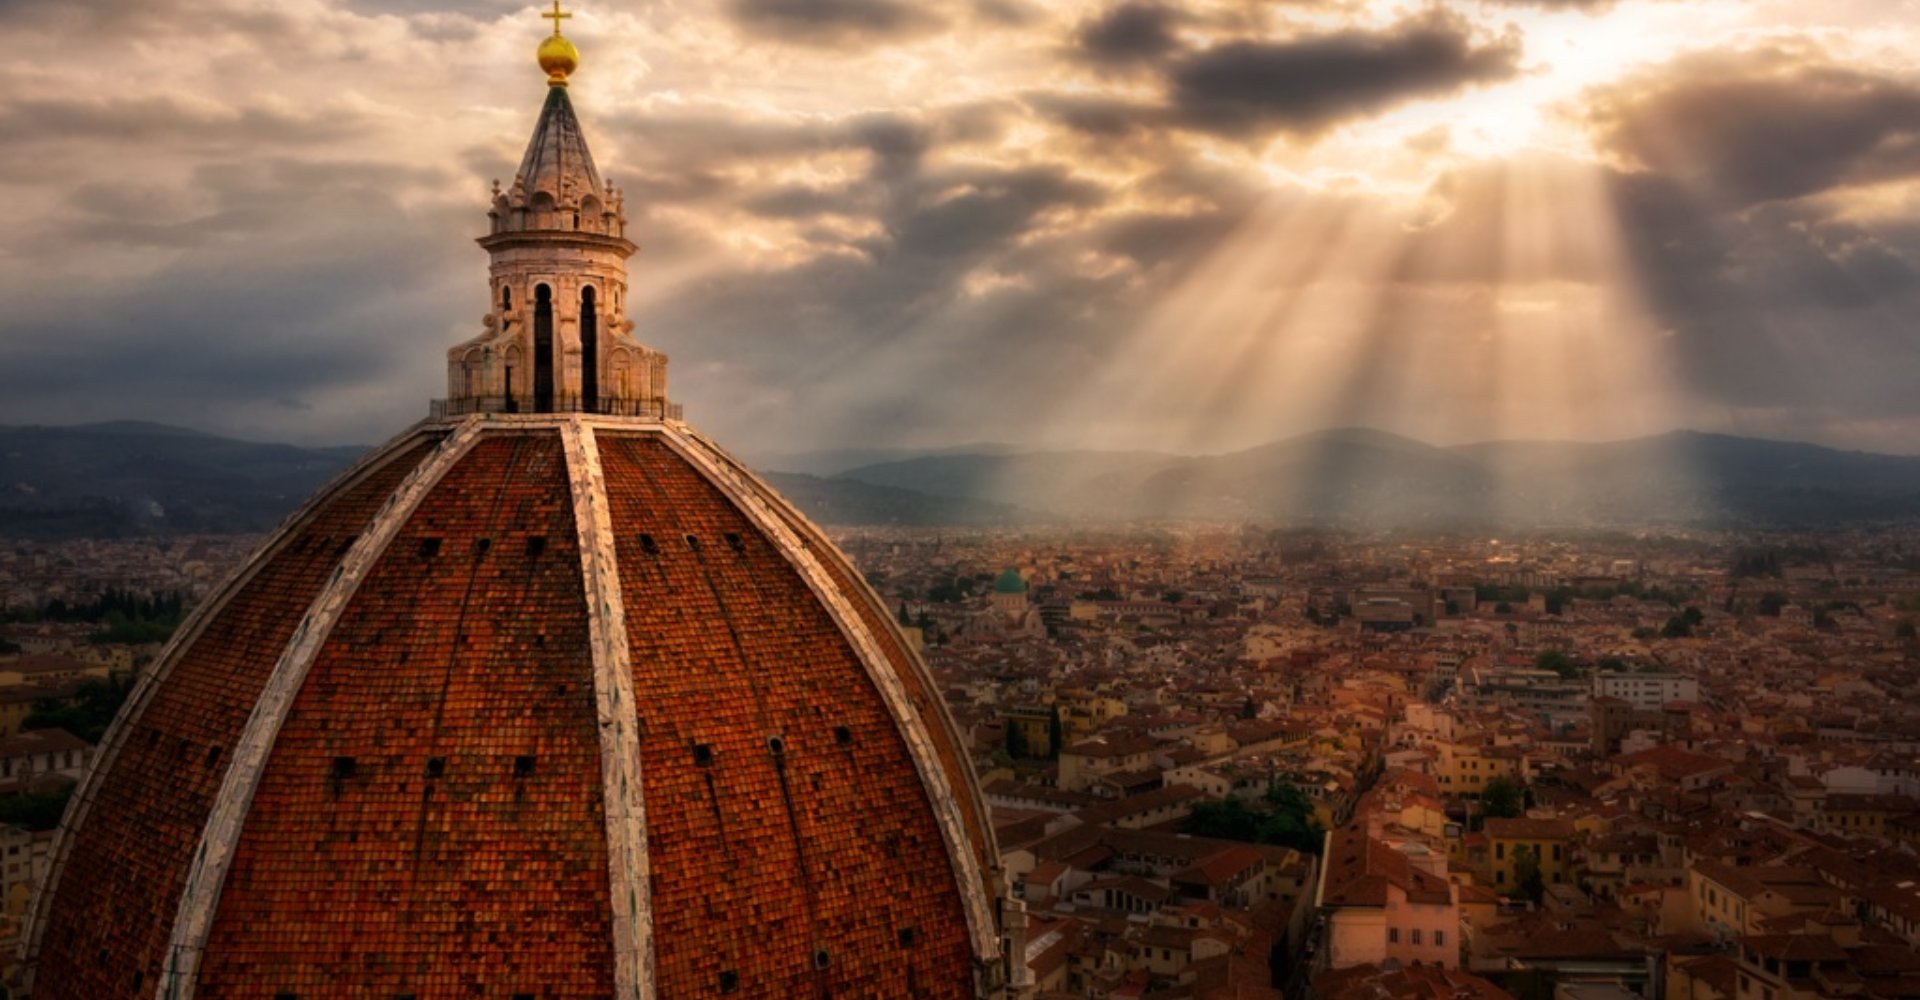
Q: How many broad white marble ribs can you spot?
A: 5